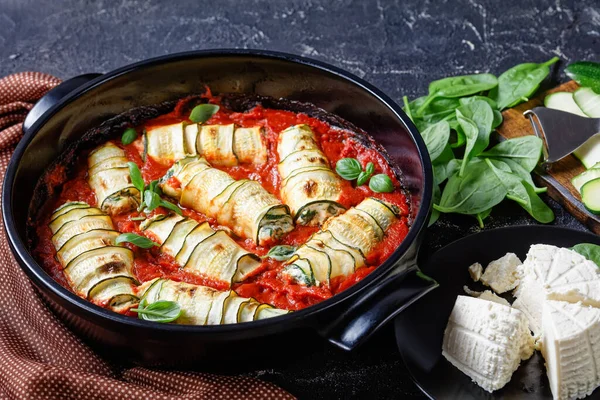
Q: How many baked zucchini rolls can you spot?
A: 8